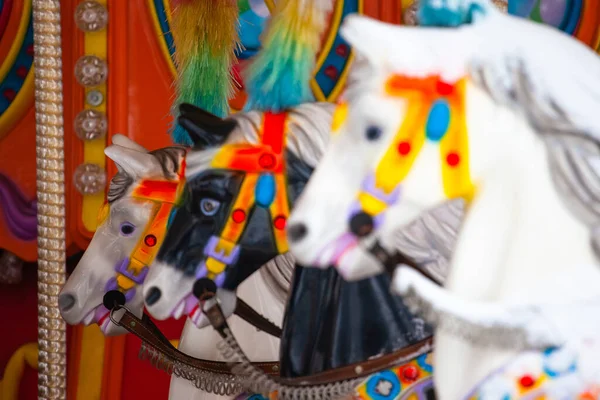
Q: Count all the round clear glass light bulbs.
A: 4